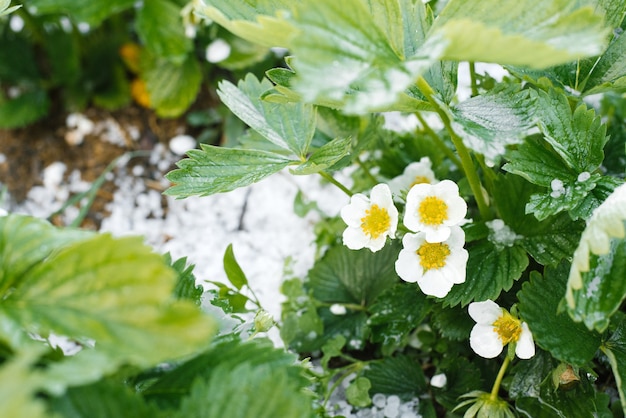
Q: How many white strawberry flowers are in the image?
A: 5